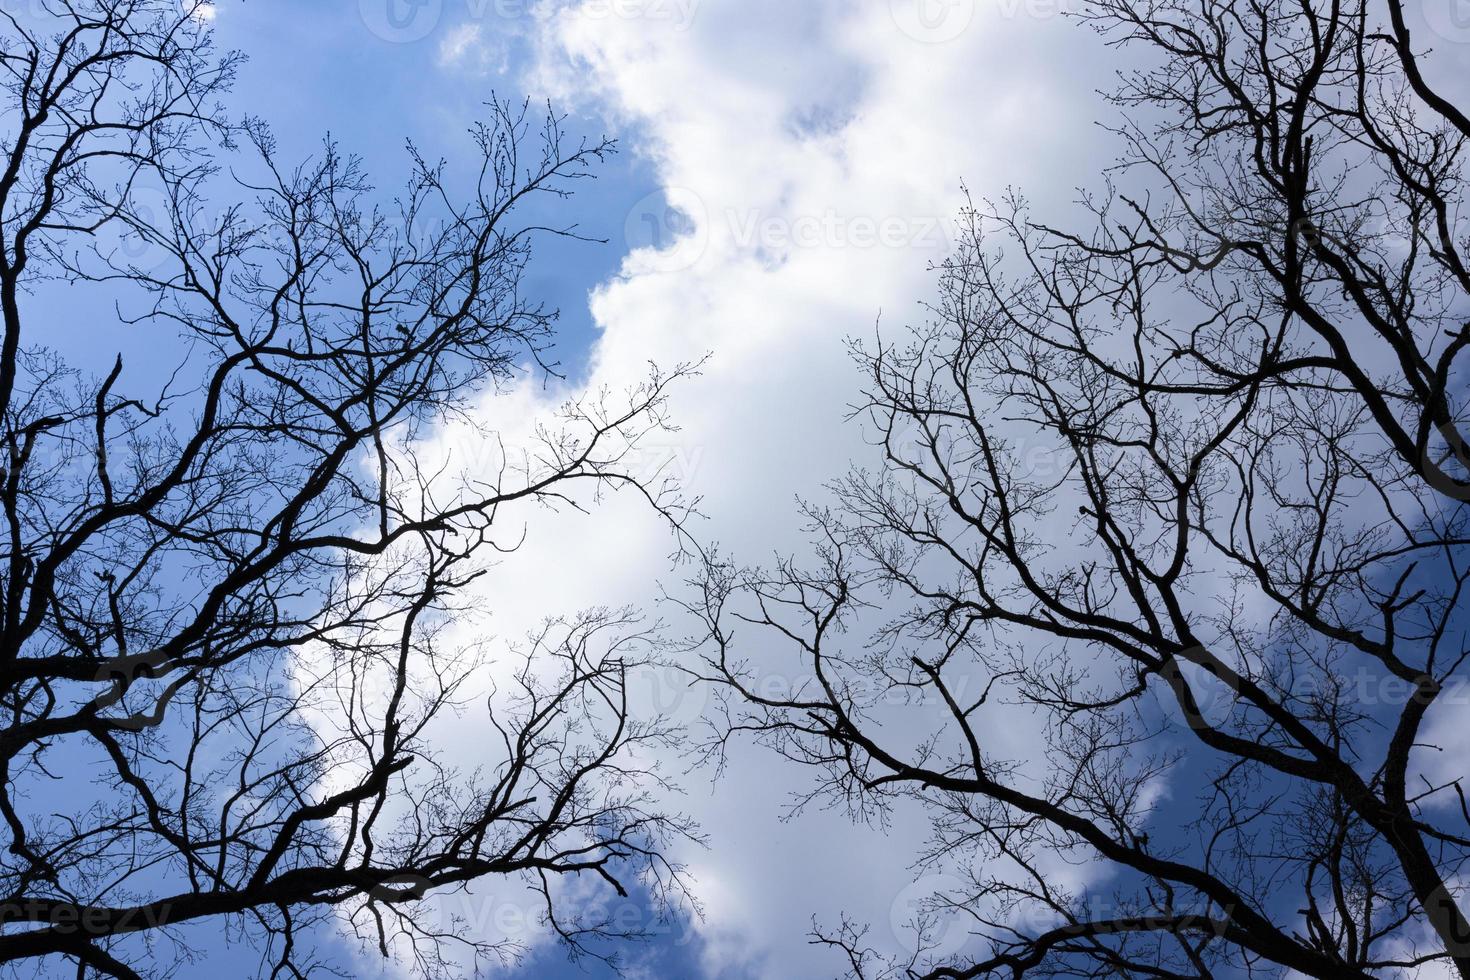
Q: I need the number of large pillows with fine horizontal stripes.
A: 0